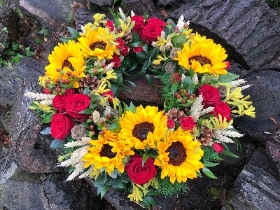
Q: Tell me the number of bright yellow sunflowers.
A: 6